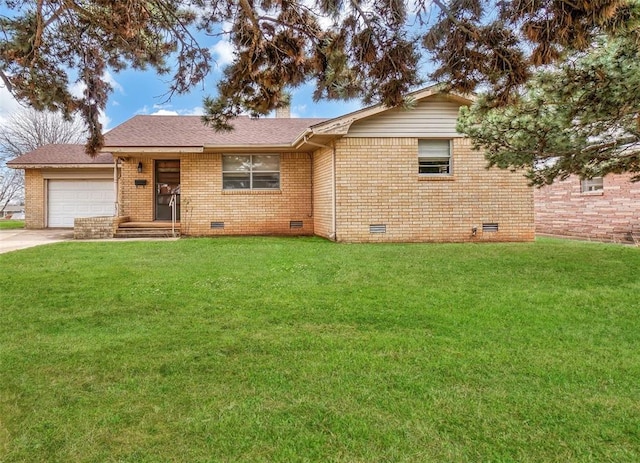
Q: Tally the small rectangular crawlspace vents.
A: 4